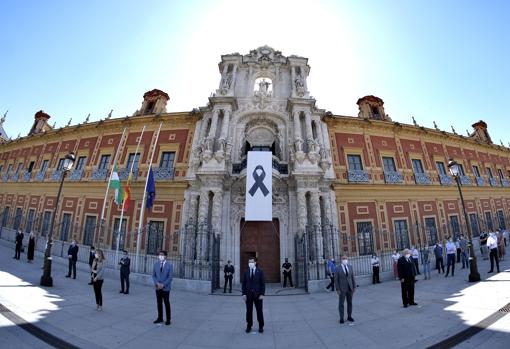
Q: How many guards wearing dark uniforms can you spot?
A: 2